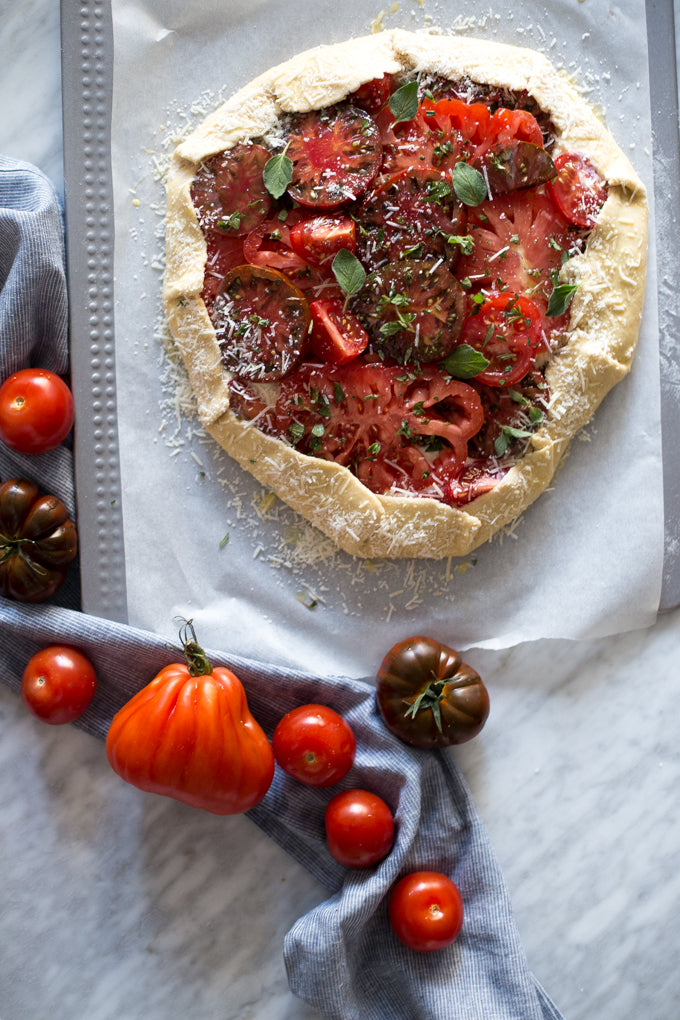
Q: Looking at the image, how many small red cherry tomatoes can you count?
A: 5